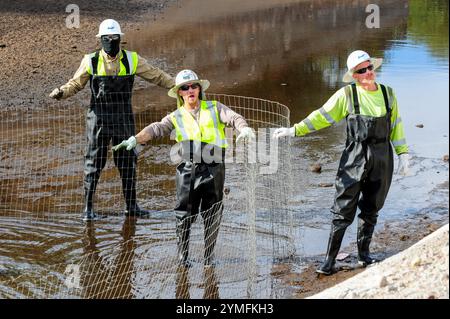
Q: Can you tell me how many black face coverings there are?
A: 1